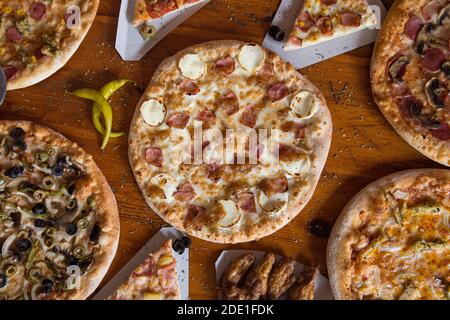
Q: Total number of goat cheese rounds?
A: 8